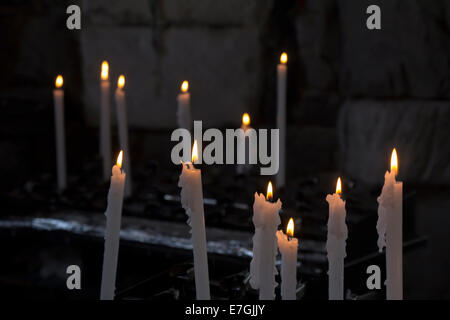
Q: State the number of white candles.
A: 12